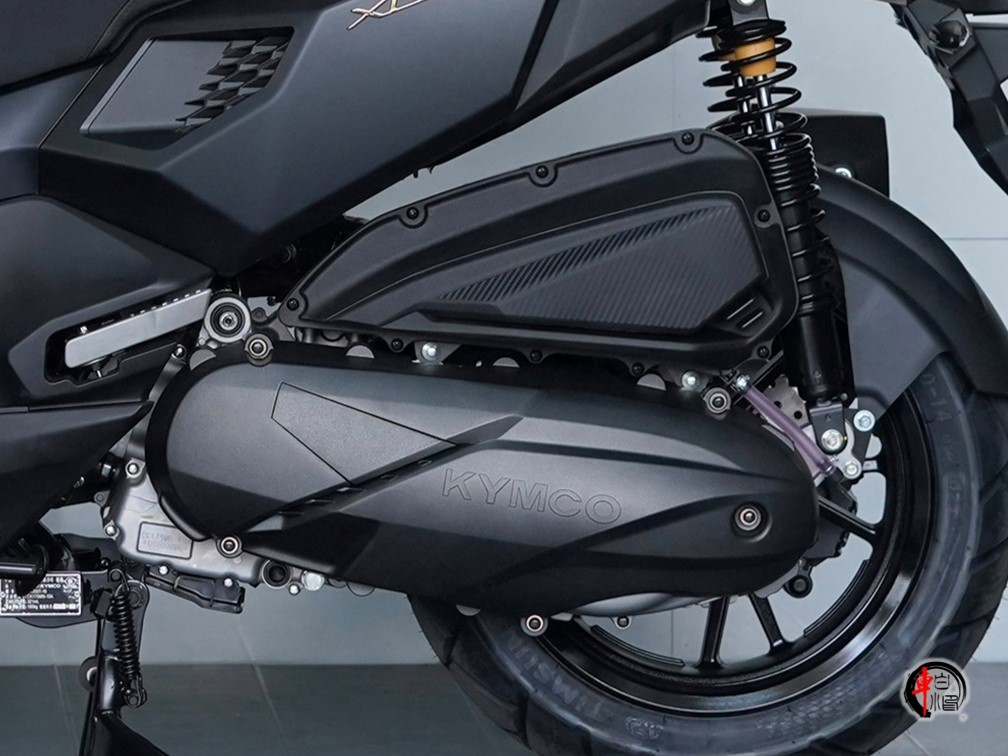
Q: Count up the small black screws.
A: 9